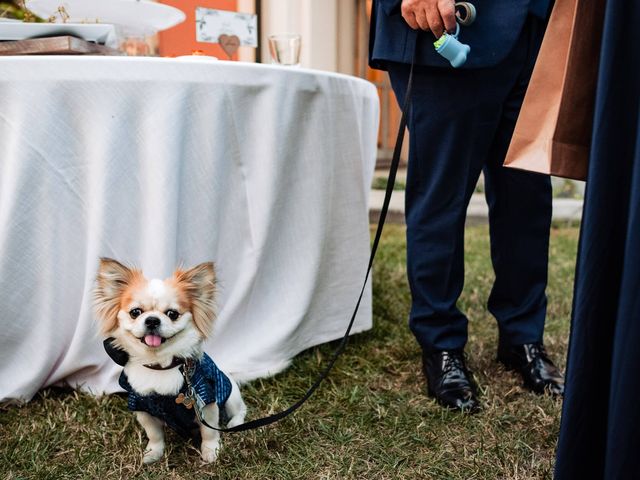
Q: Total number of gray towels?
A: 0